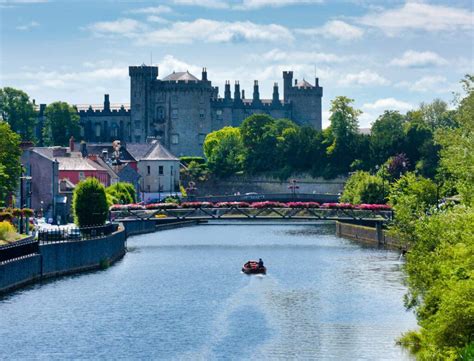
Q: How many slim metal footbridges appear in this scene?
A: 1